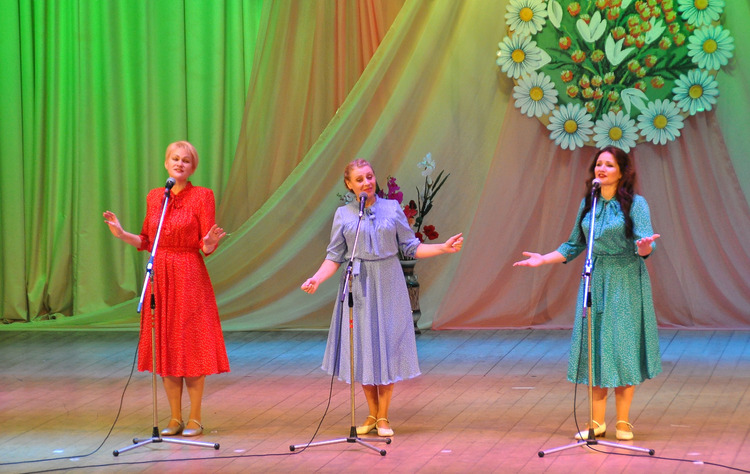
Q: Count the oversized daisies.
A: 9